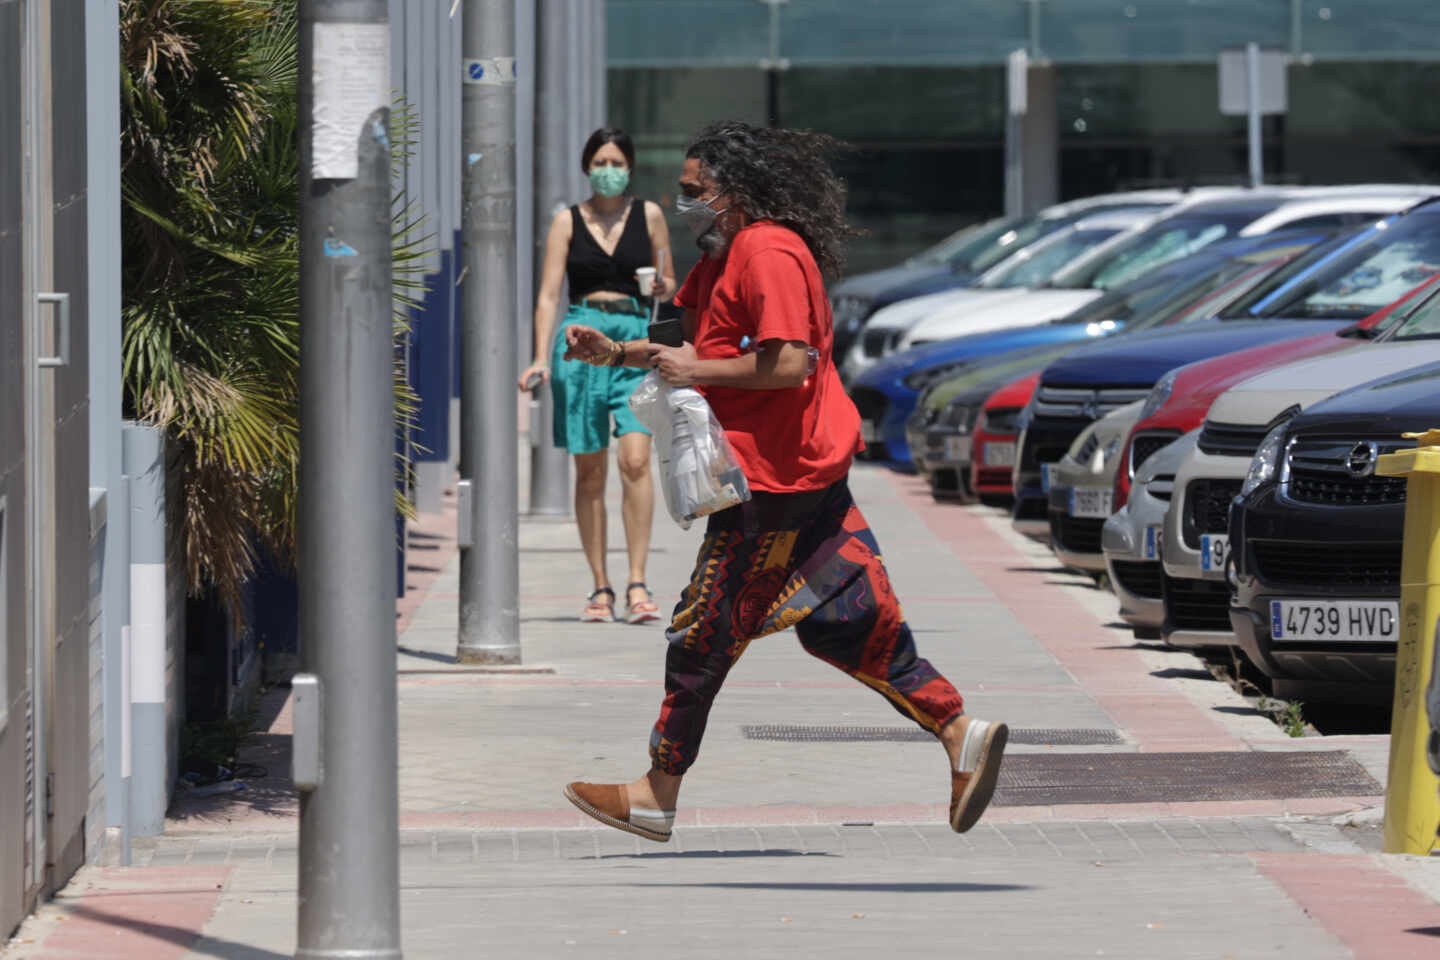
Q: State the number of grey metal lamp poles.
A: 3